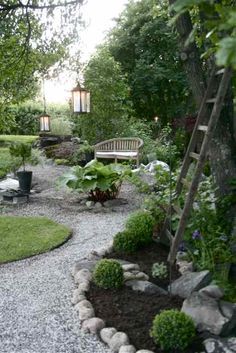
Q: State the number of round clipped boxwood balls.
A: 4